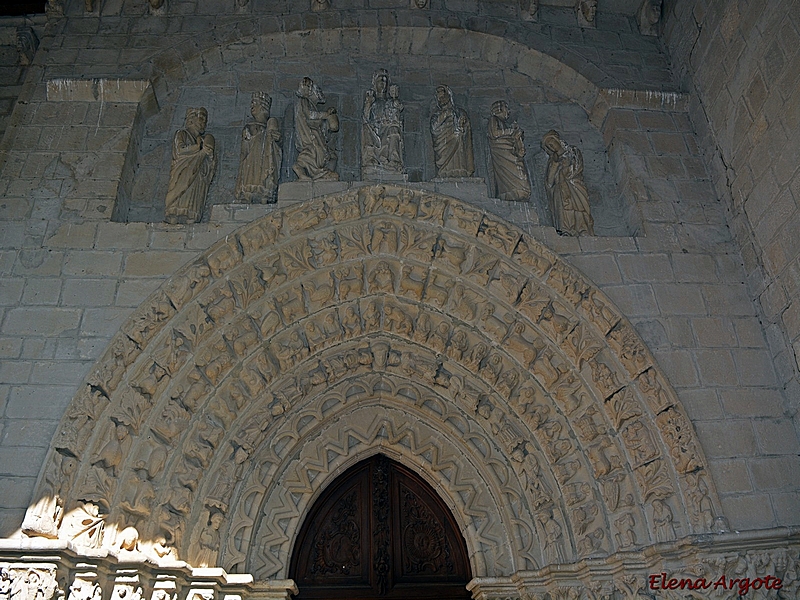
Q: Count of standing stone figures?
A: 7